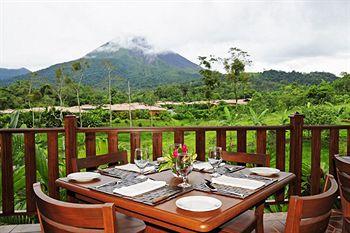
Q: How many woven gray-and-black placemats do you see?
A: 4